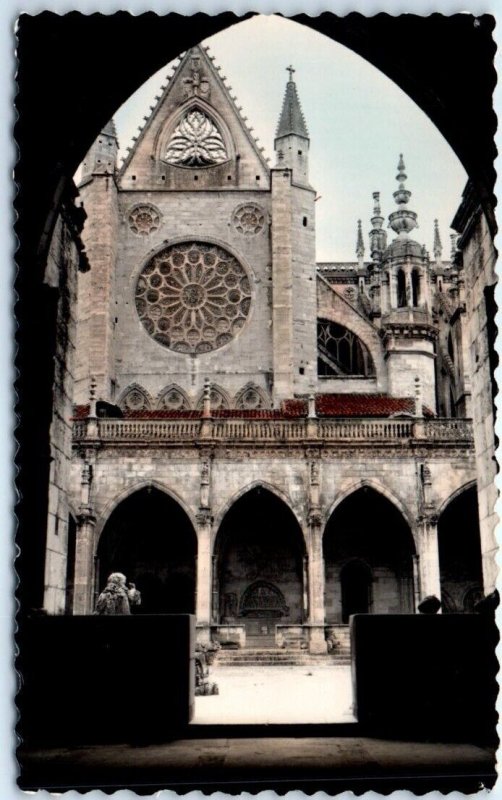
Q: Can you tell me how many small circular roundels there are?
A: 2